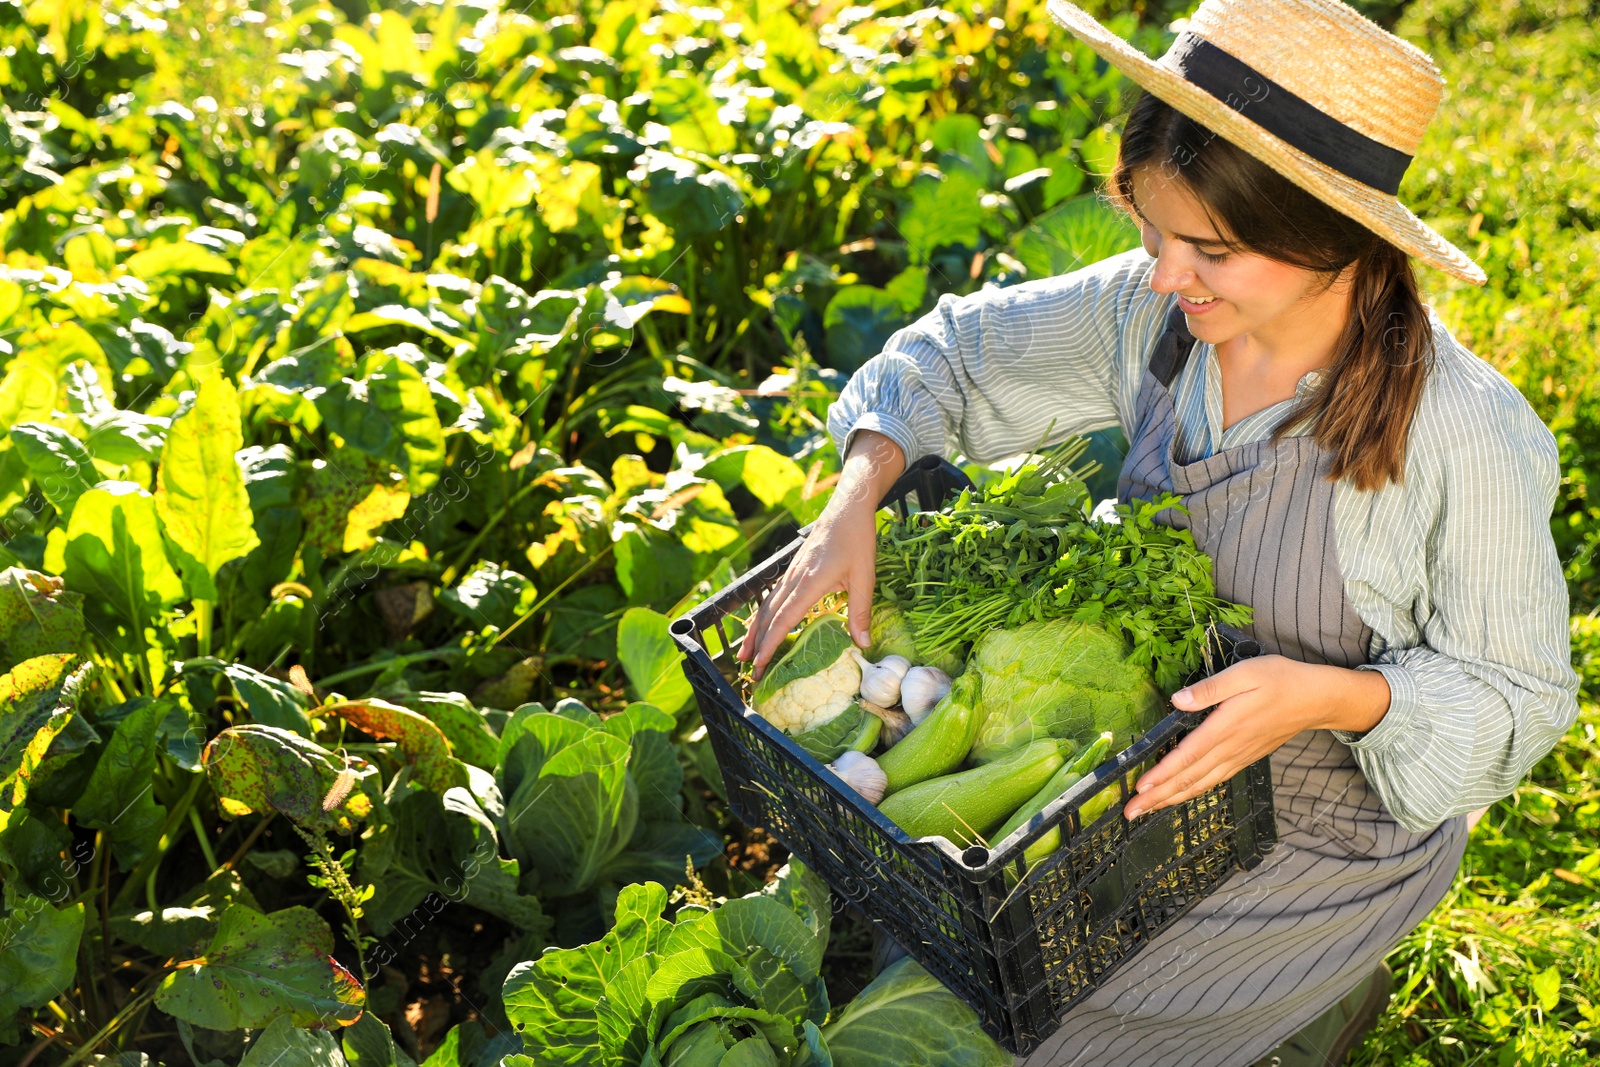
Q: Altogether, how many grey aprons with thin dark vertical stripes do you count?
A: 1